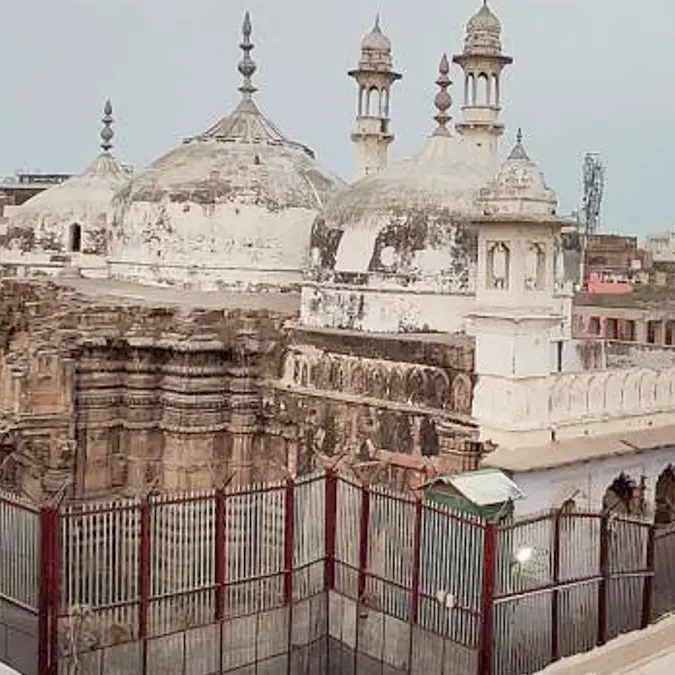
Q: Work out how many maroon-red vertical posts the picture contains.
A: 11